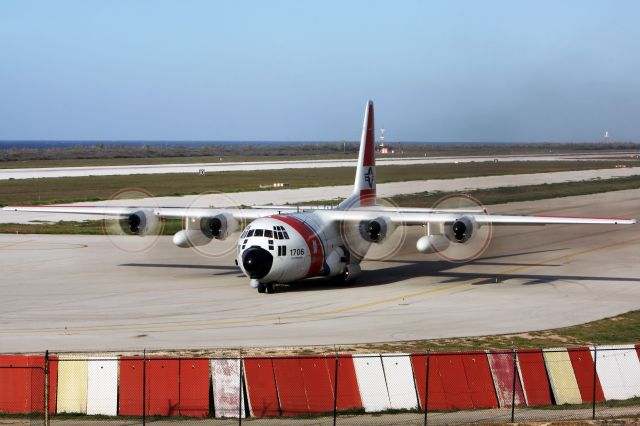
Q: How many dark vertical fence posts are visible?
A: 7